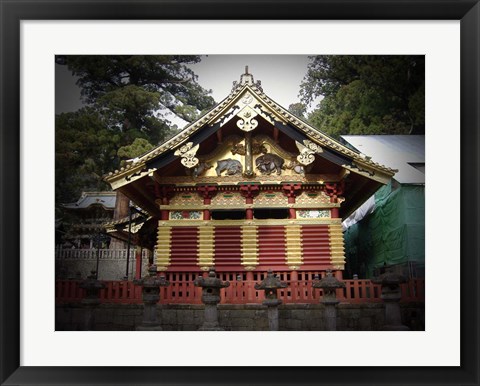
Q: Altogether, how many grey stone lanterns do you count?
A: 6